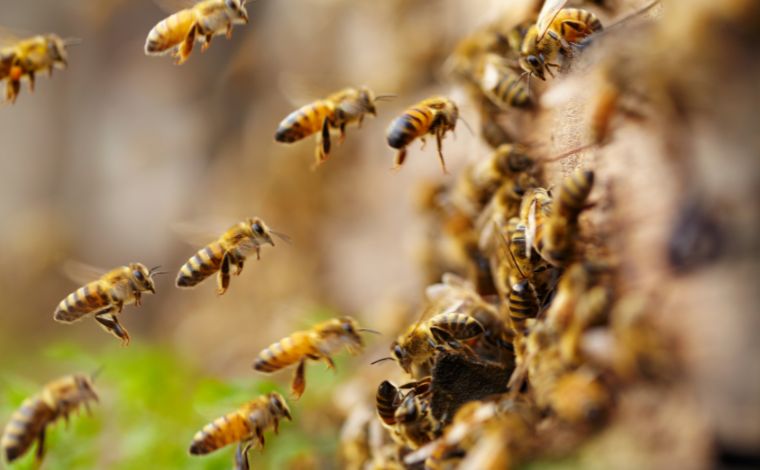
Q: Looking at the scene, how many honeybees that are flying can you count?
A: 9